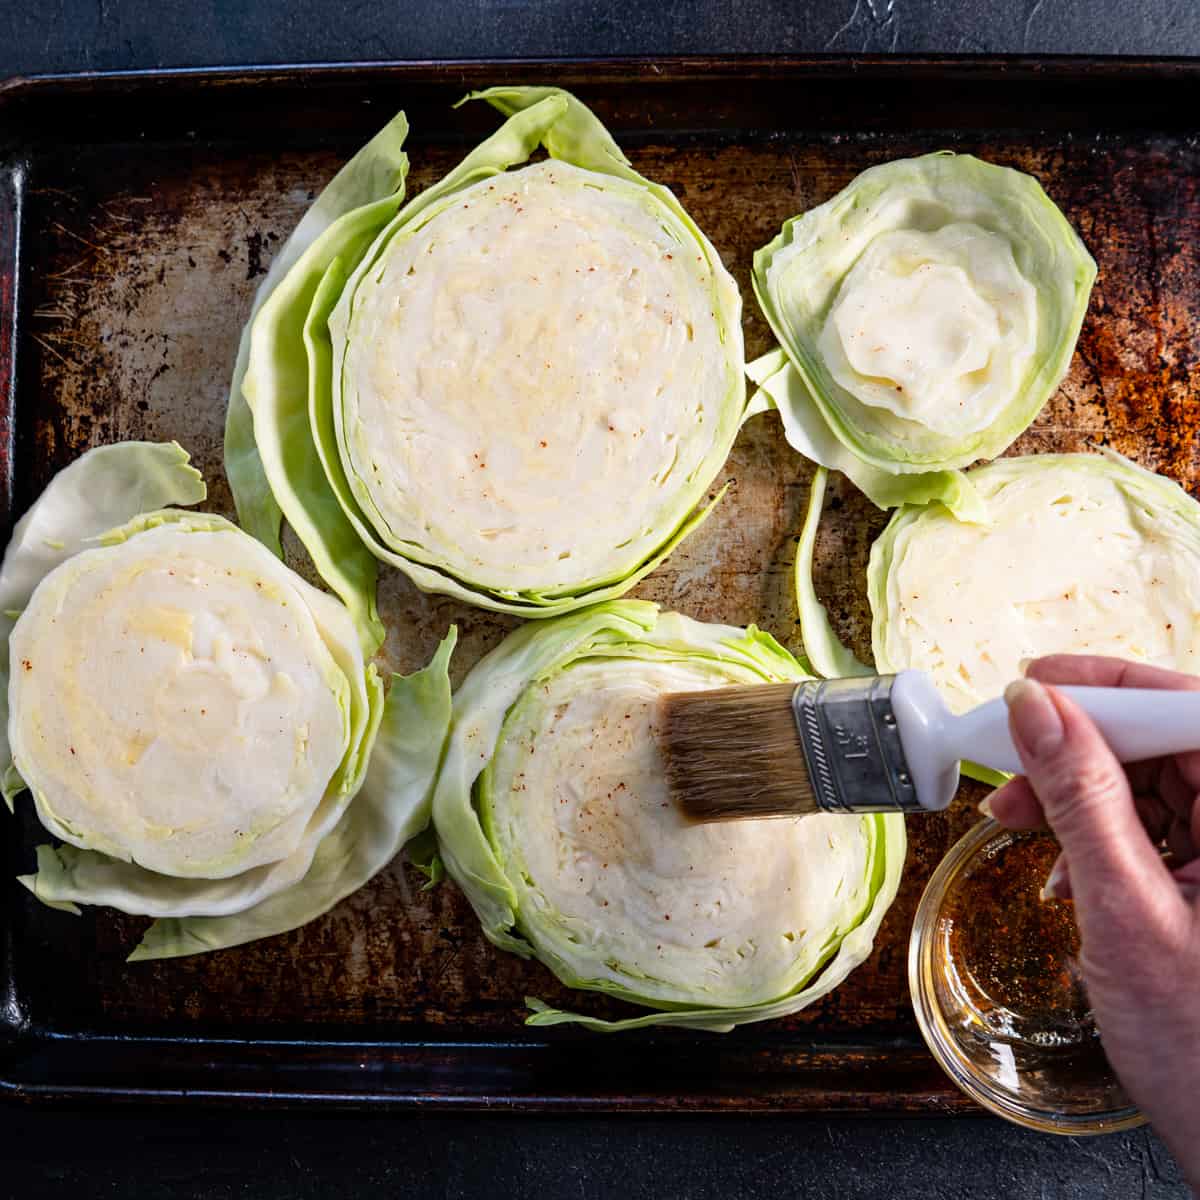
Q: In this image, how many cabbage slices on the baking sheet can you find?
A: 5